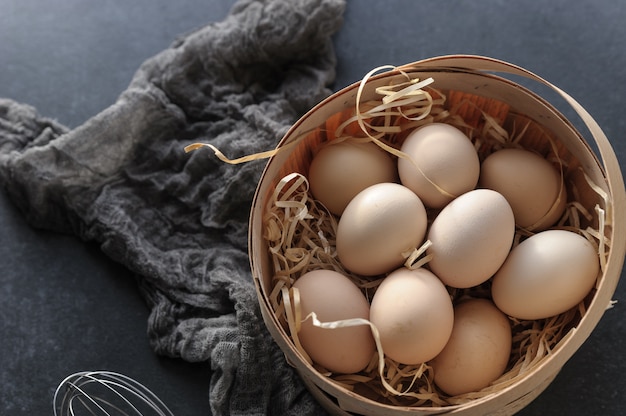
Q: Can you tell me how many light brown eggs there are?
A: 9